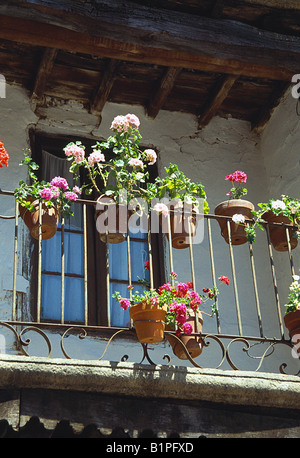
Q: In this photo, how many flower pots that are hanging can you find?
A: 8